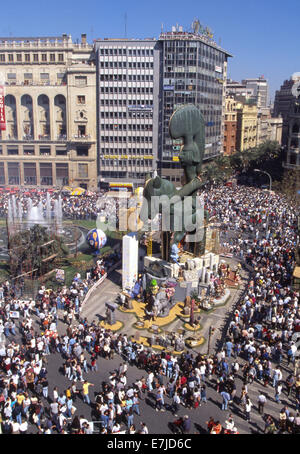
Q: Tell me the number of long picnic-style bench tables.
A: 0